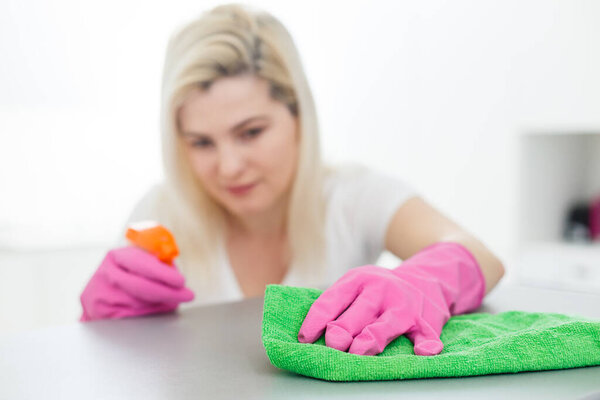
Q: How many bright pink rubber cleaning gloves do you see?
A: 2